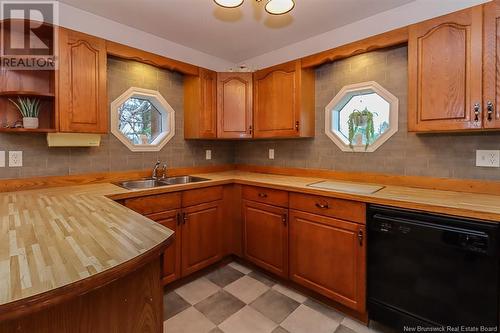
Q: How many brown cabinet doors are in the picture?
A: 10